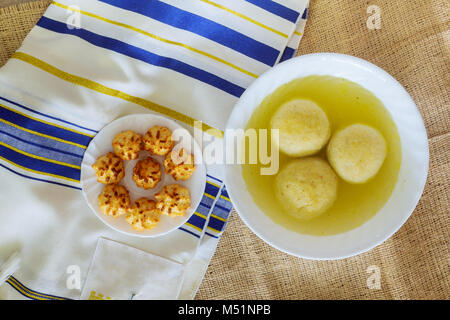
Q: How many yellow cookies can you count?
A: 8